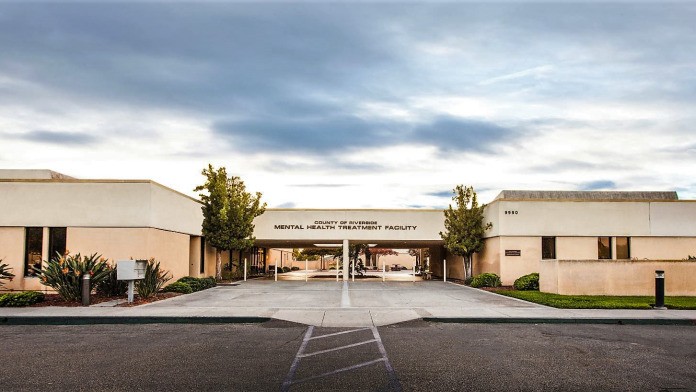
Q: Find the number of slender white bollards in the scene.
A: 8